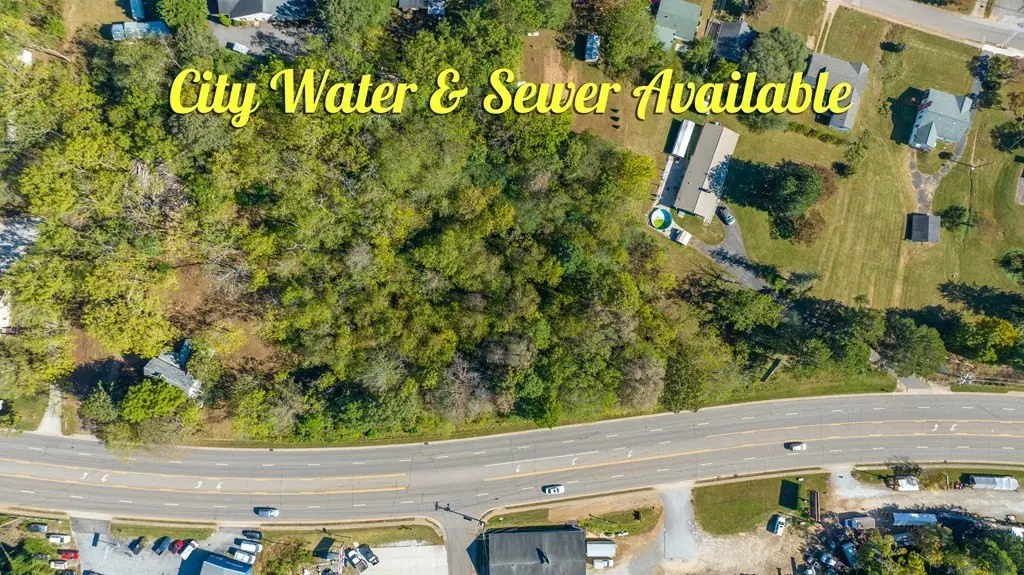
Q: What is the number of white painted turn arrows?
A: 9